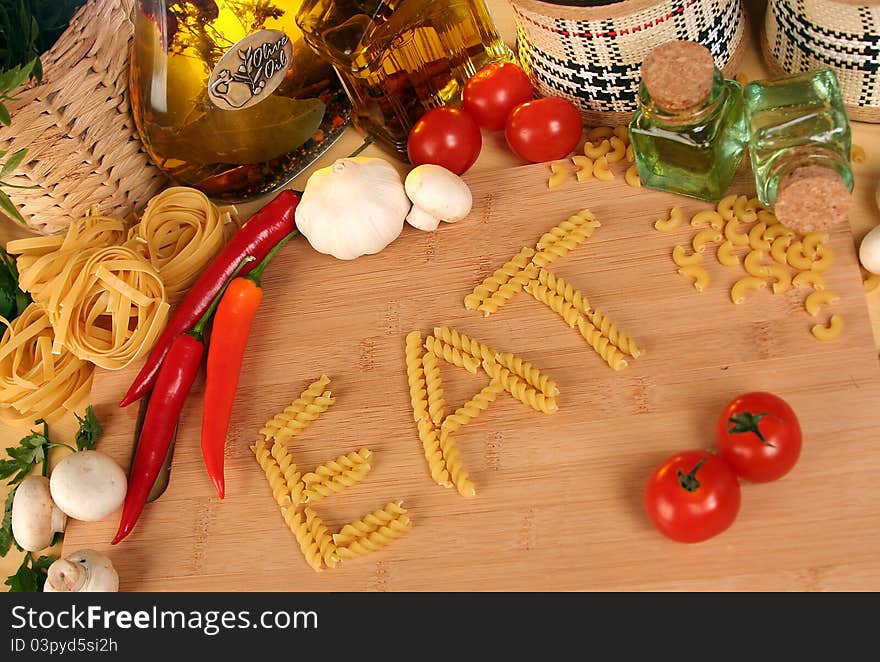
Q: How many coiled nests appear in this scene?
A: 4